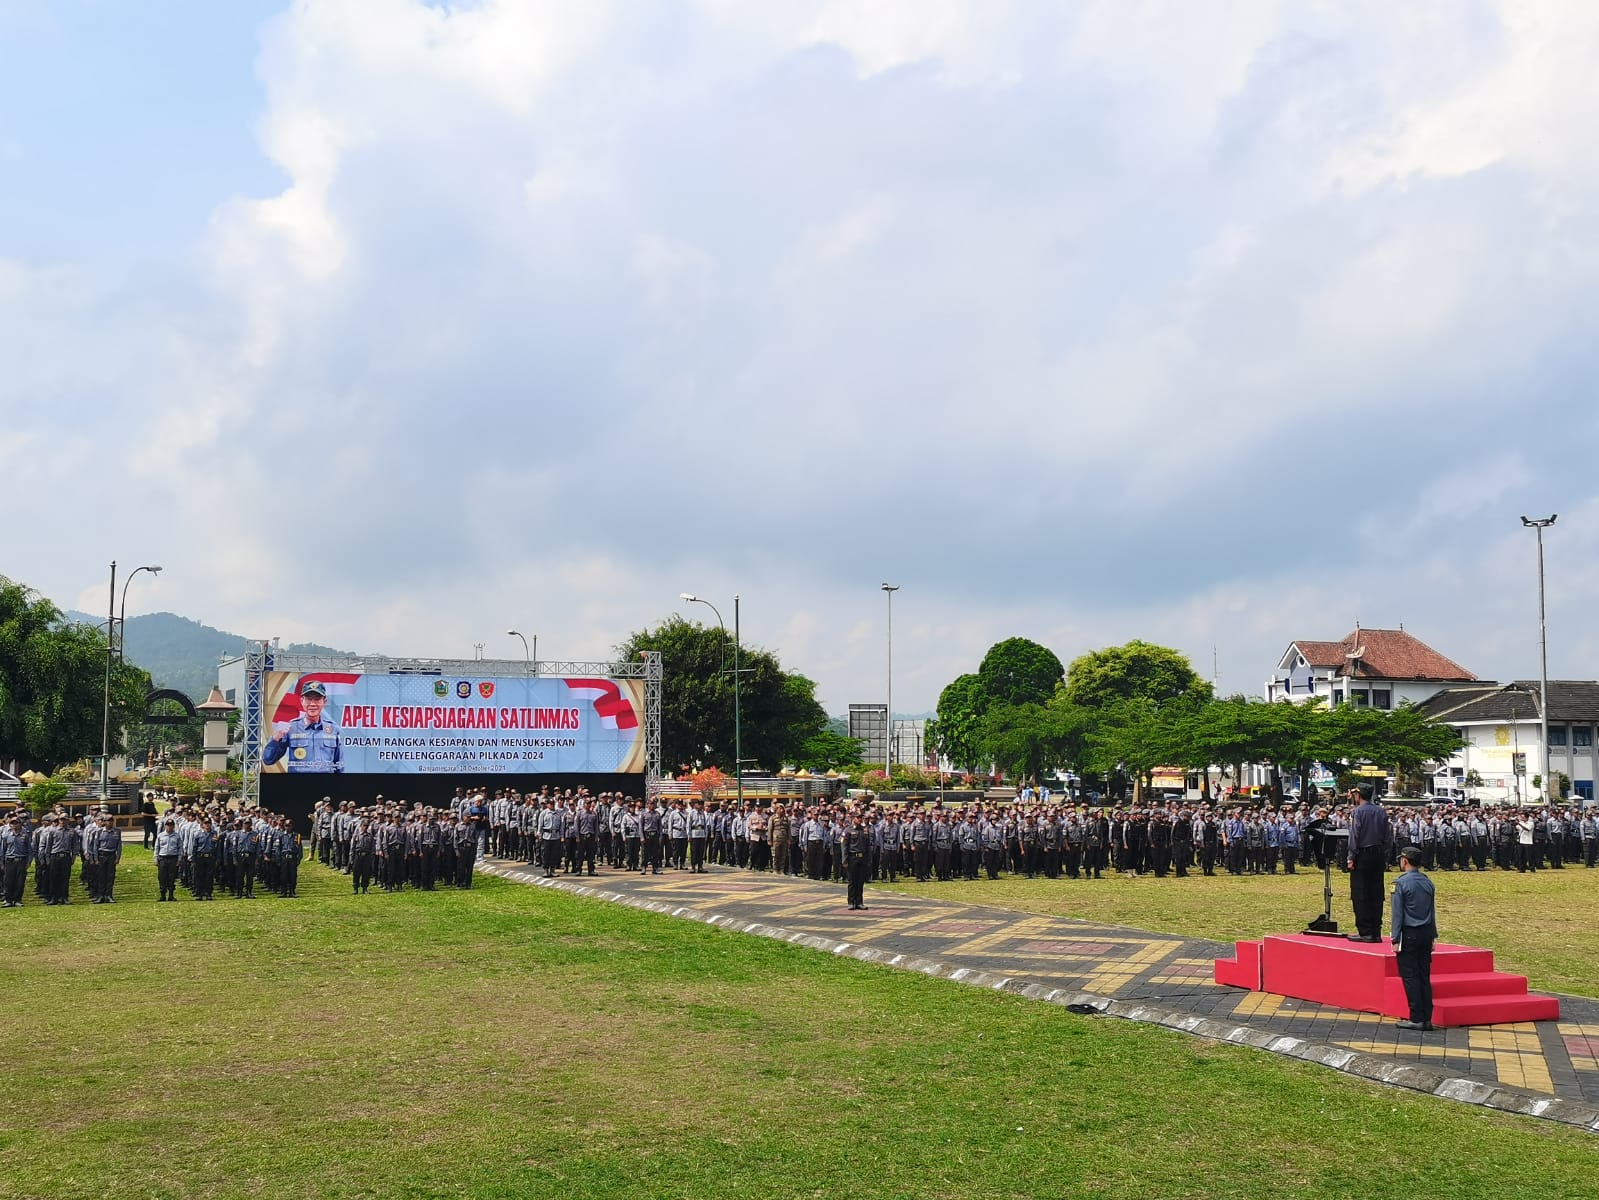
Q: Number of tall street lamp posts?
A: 5